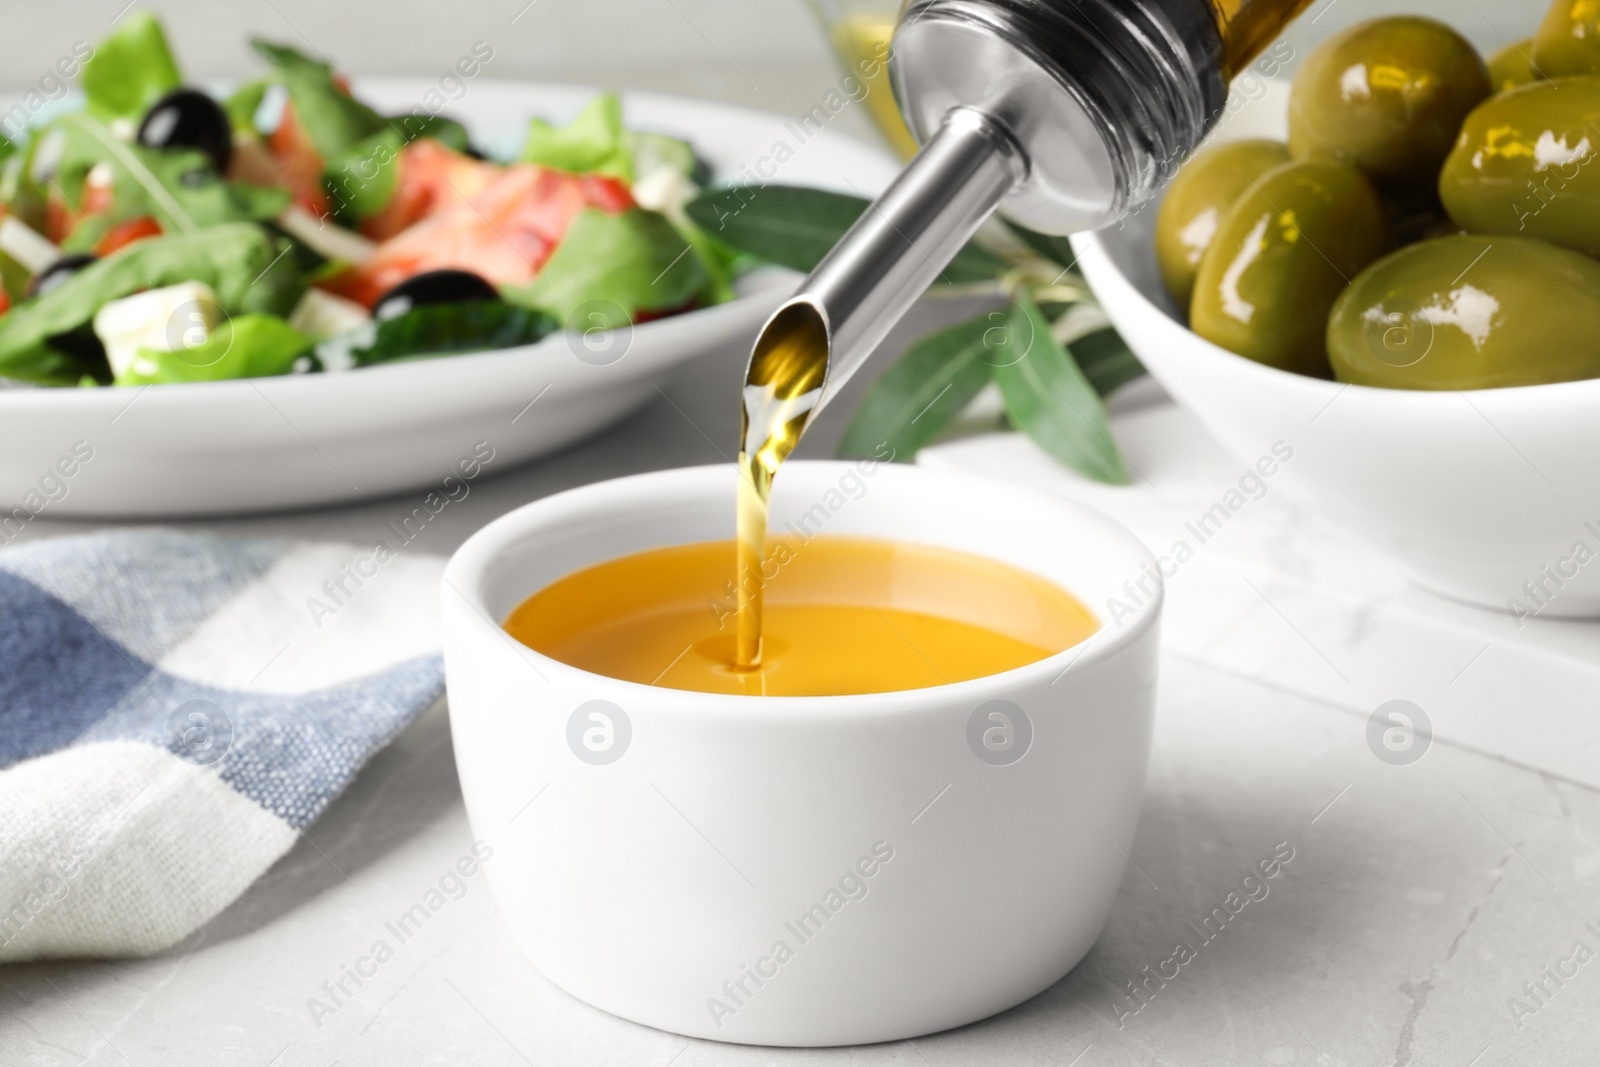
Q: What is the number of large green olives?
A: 7